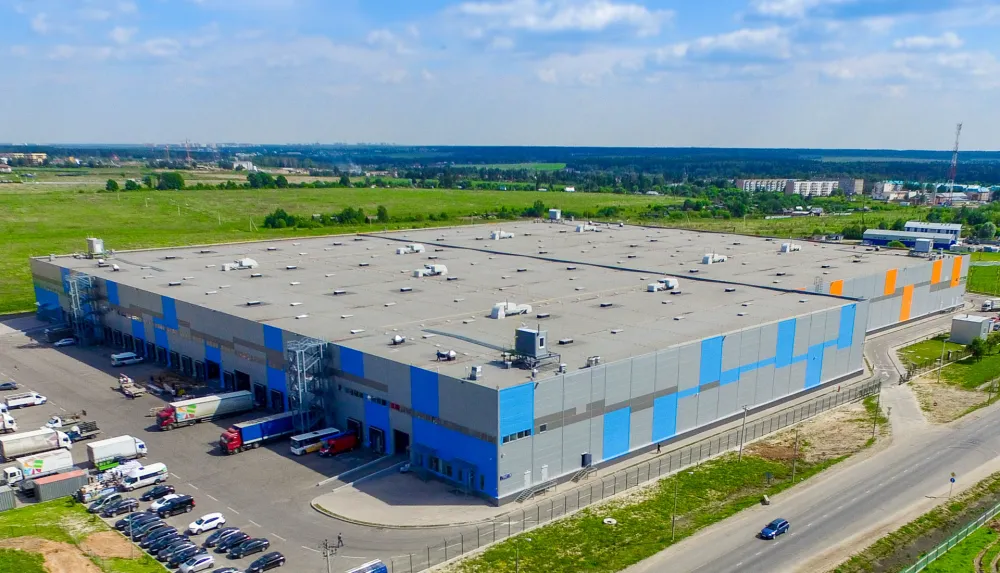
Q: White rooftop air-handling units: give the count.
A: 9